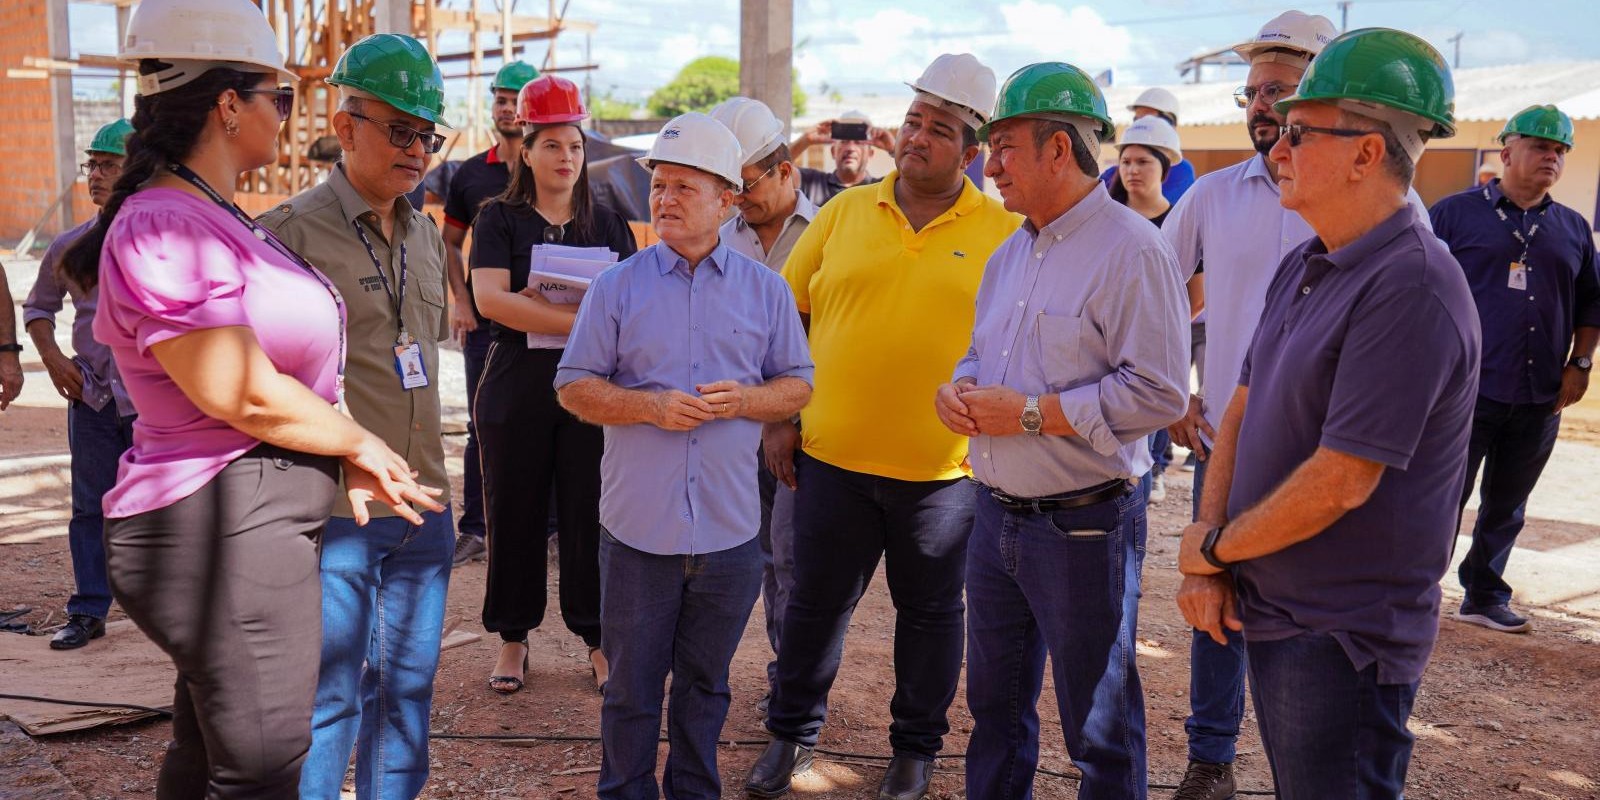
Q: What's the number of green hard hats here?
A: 6